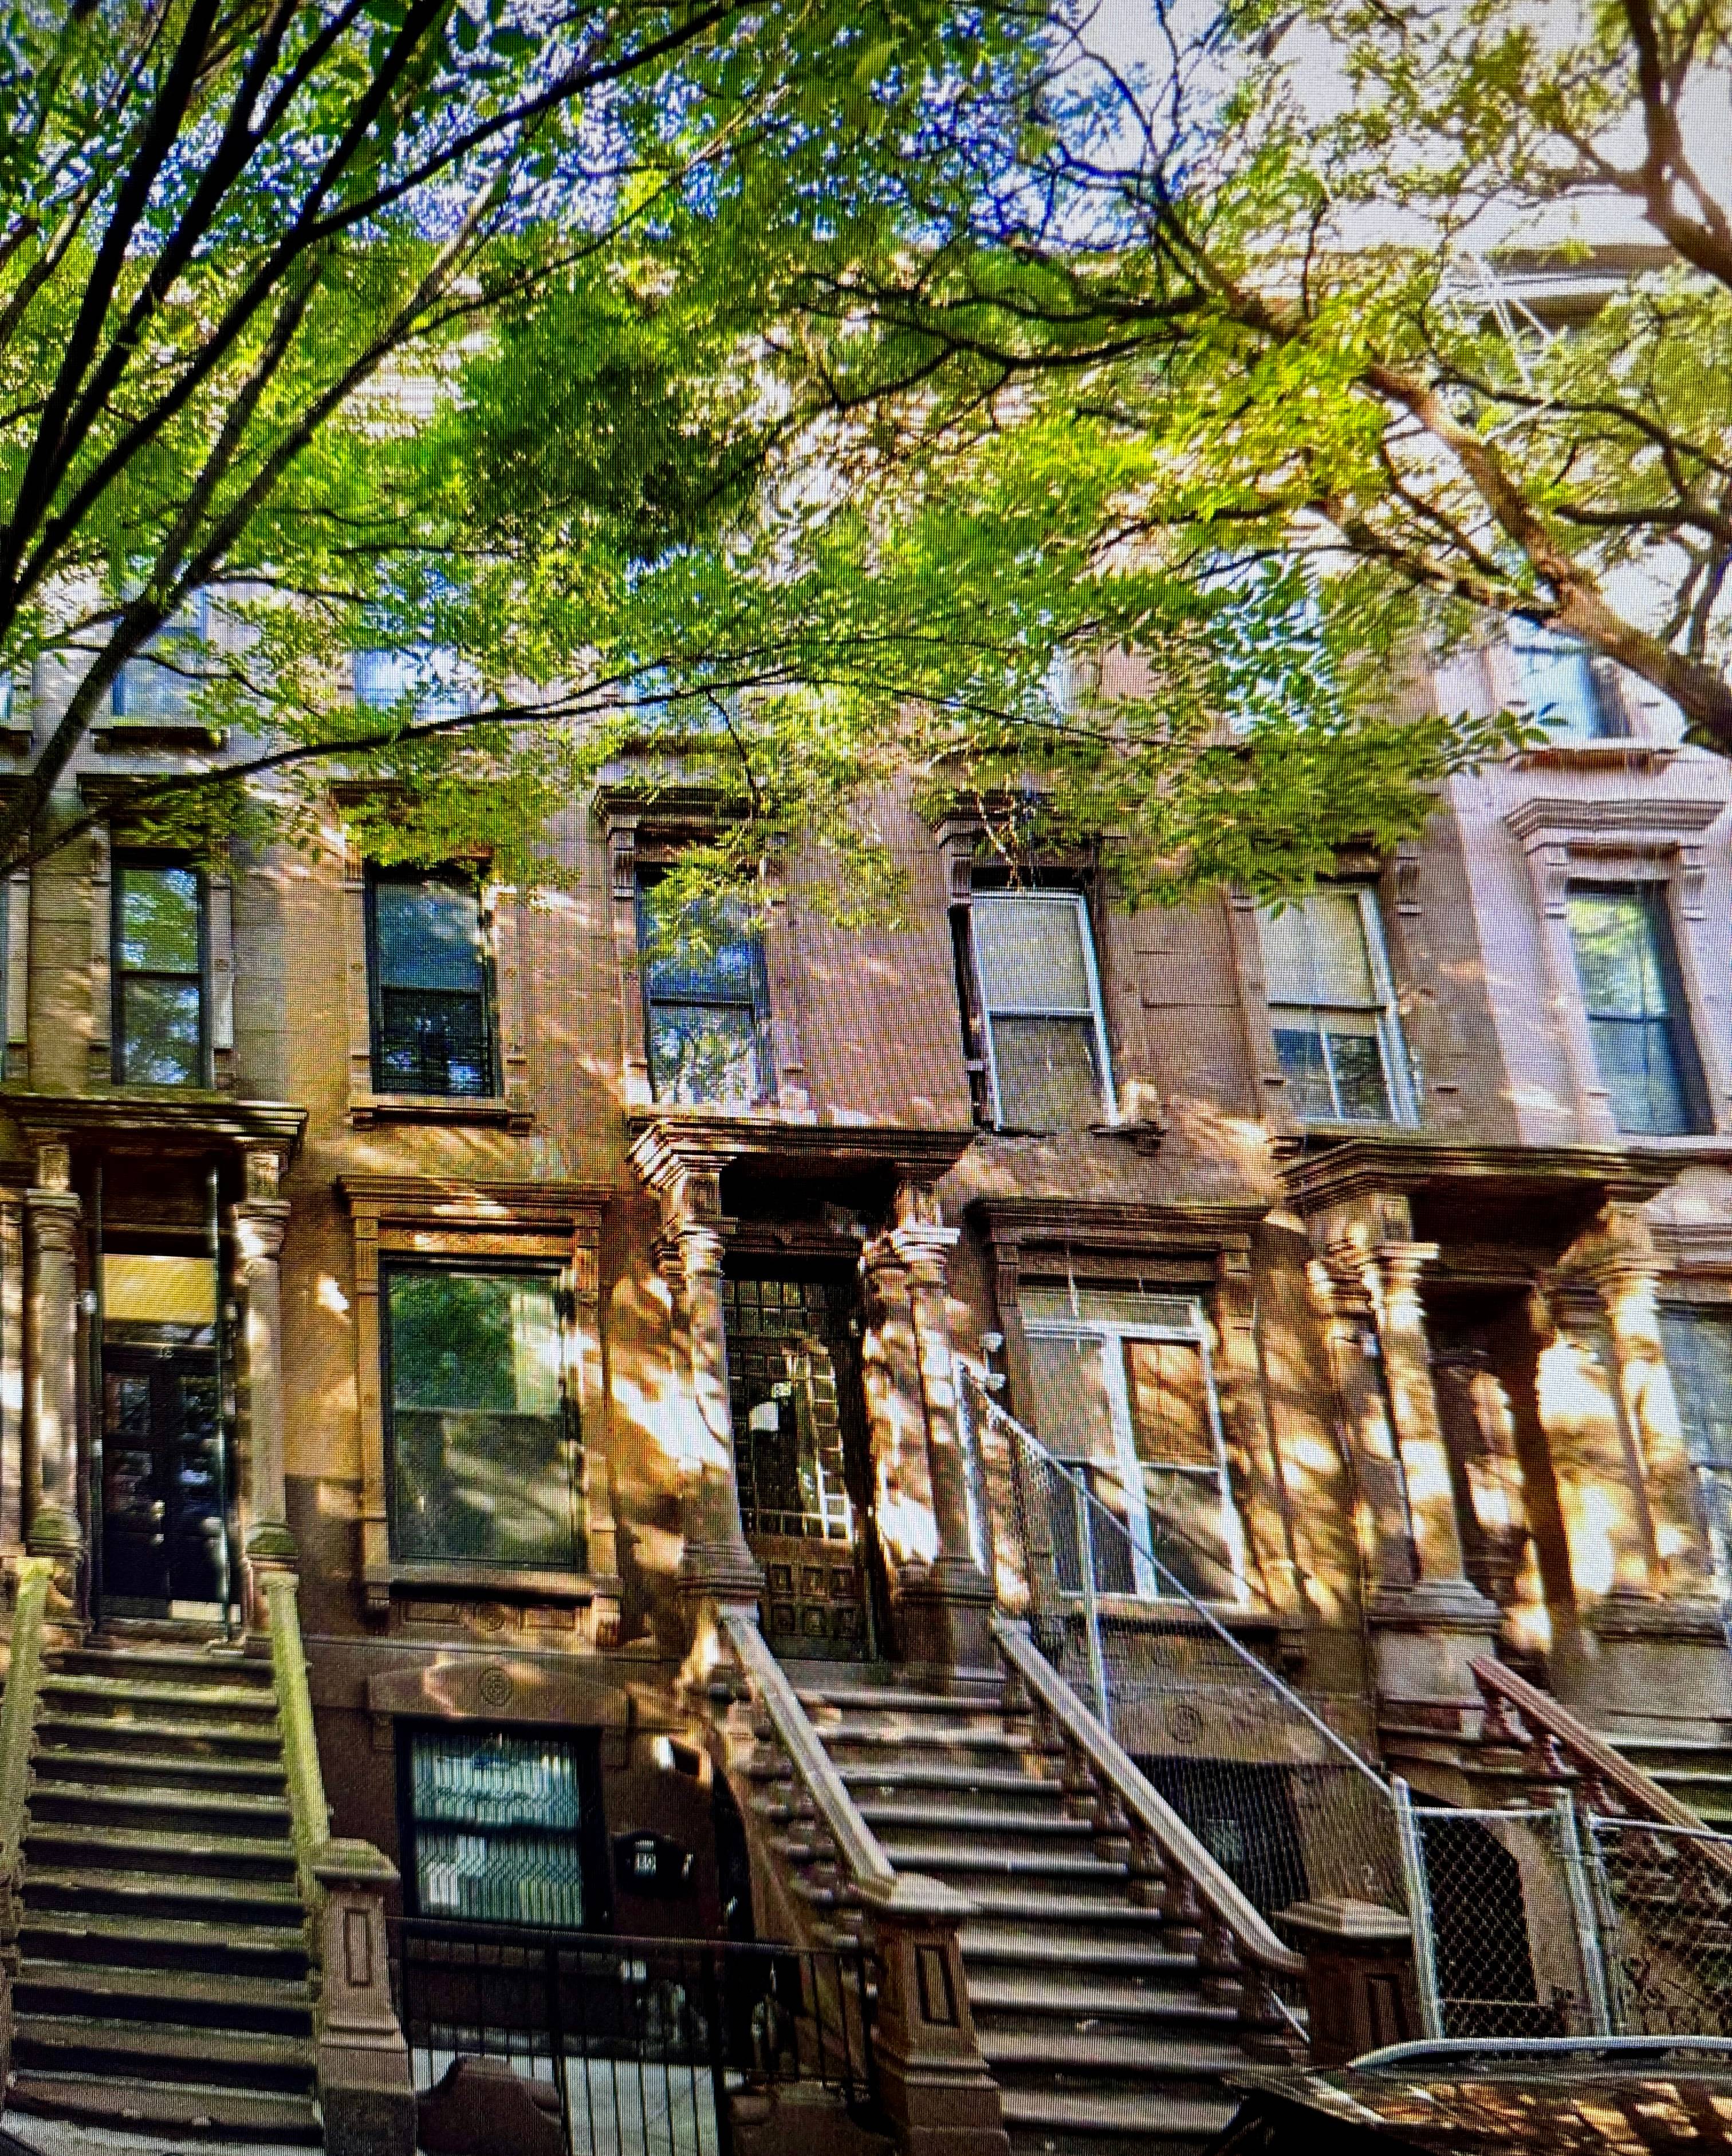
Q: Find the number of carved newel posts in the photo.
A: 3